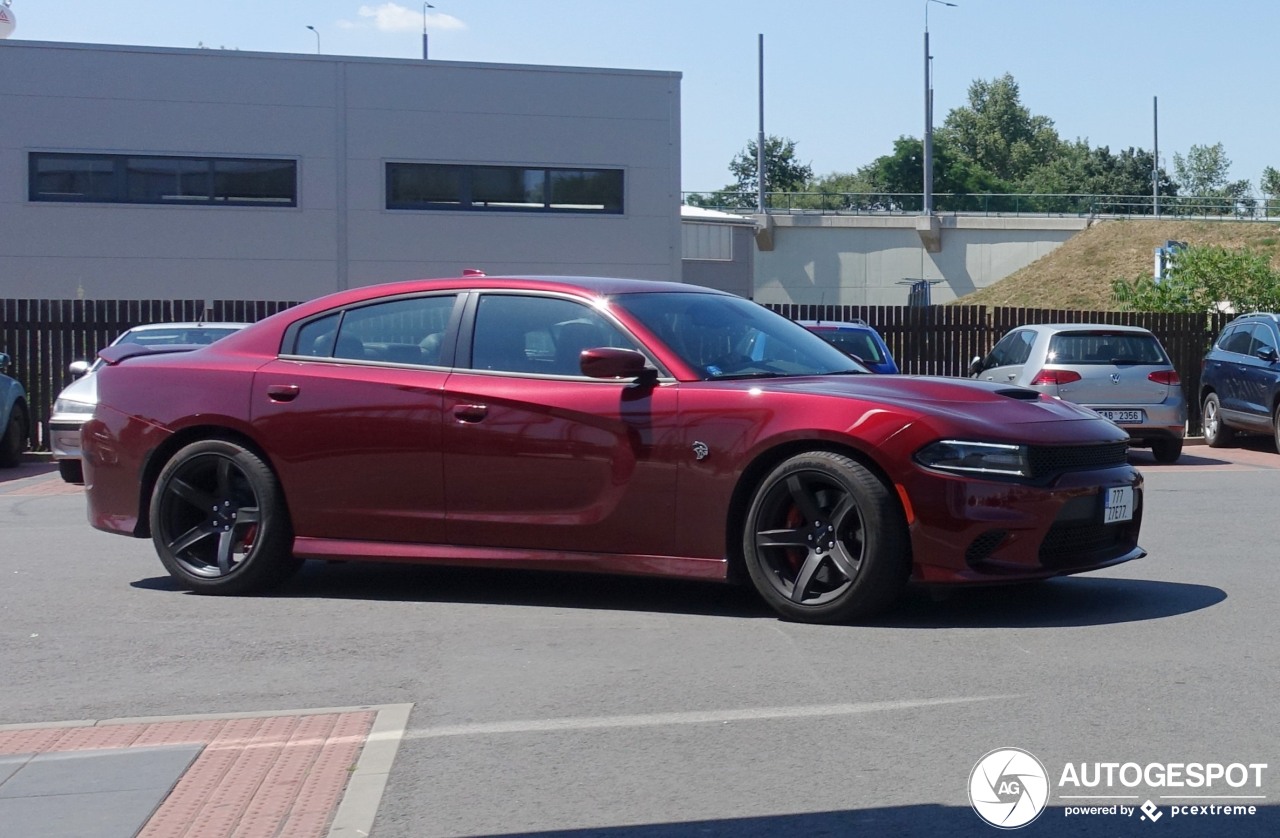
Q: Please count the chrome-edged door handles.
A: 2